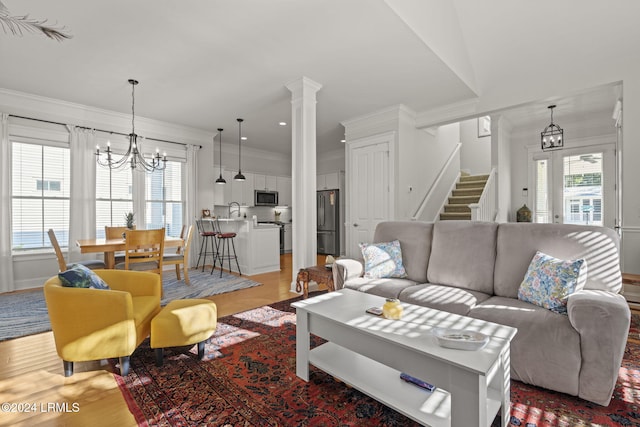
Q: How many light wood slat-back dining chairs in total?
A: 4